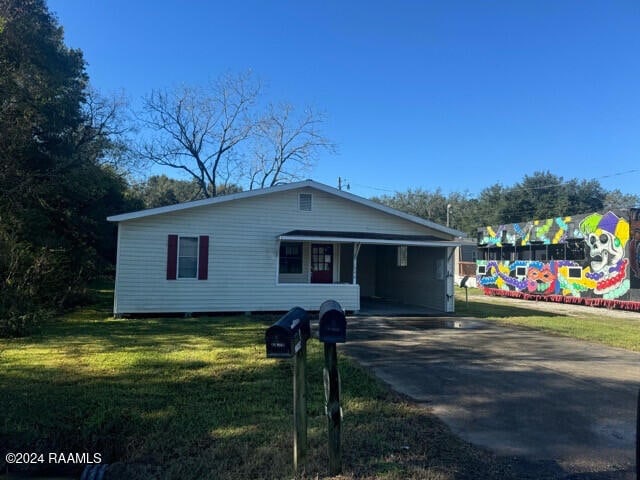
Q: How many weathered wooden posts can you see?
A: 2